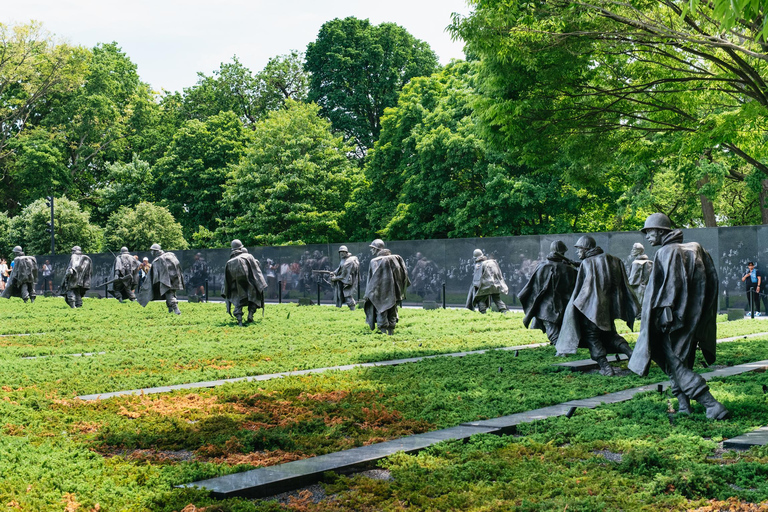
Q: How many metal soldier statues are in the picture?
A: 12